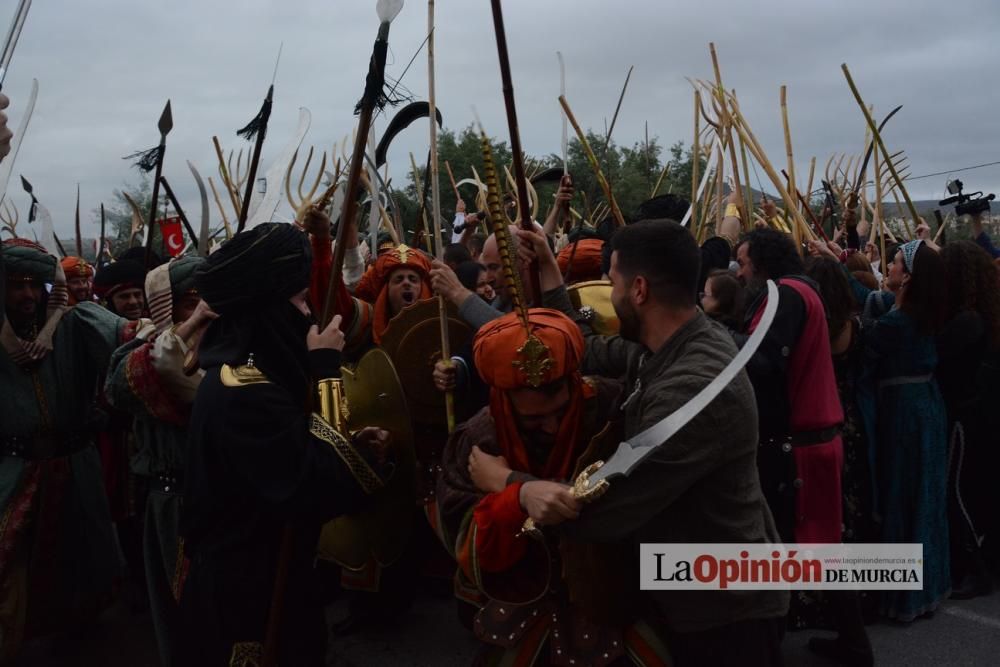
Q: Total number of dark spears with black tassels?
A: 4